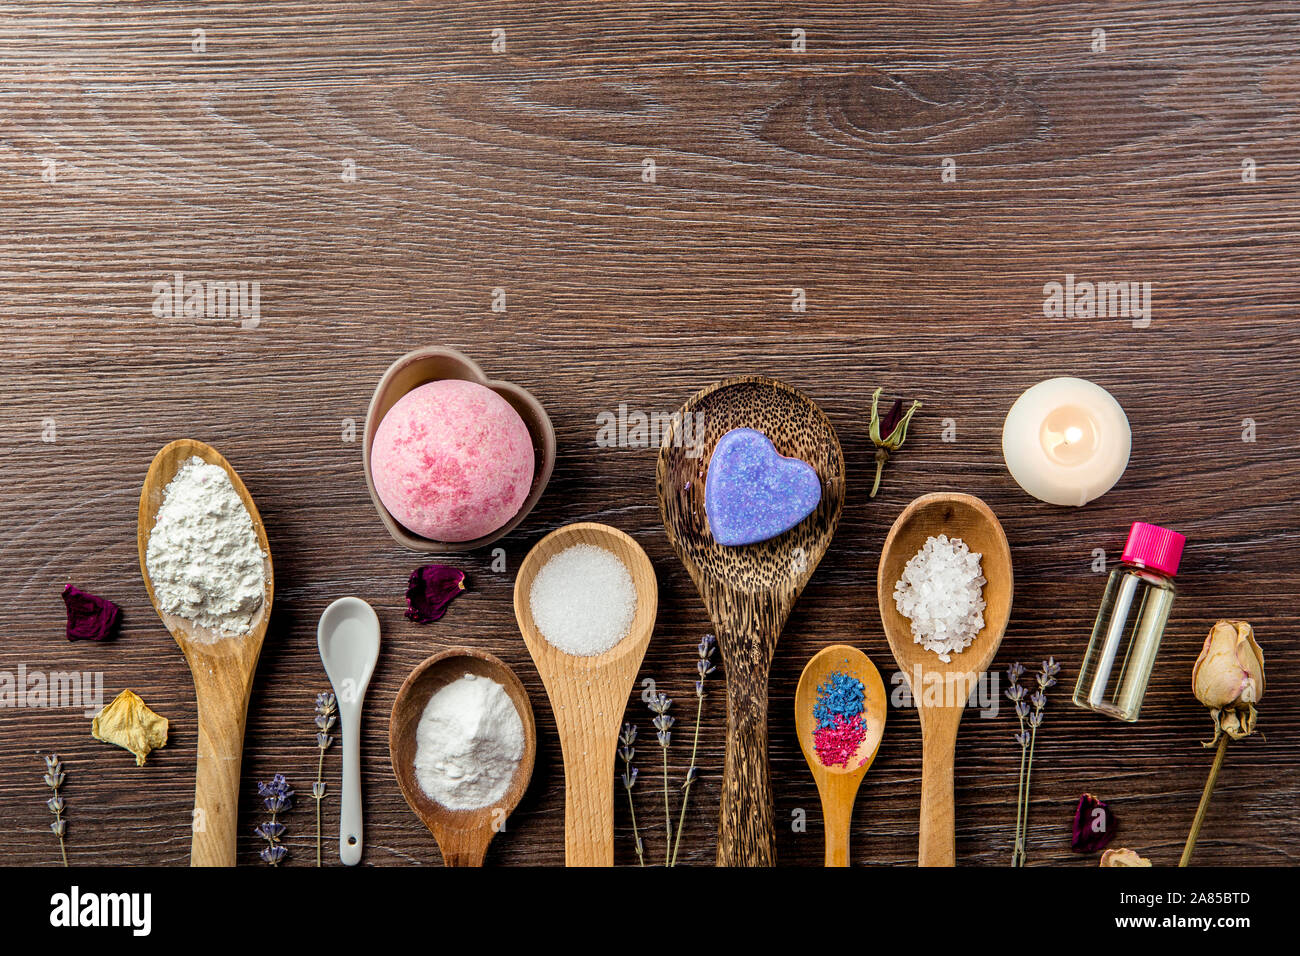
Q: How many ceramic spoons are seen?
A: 1